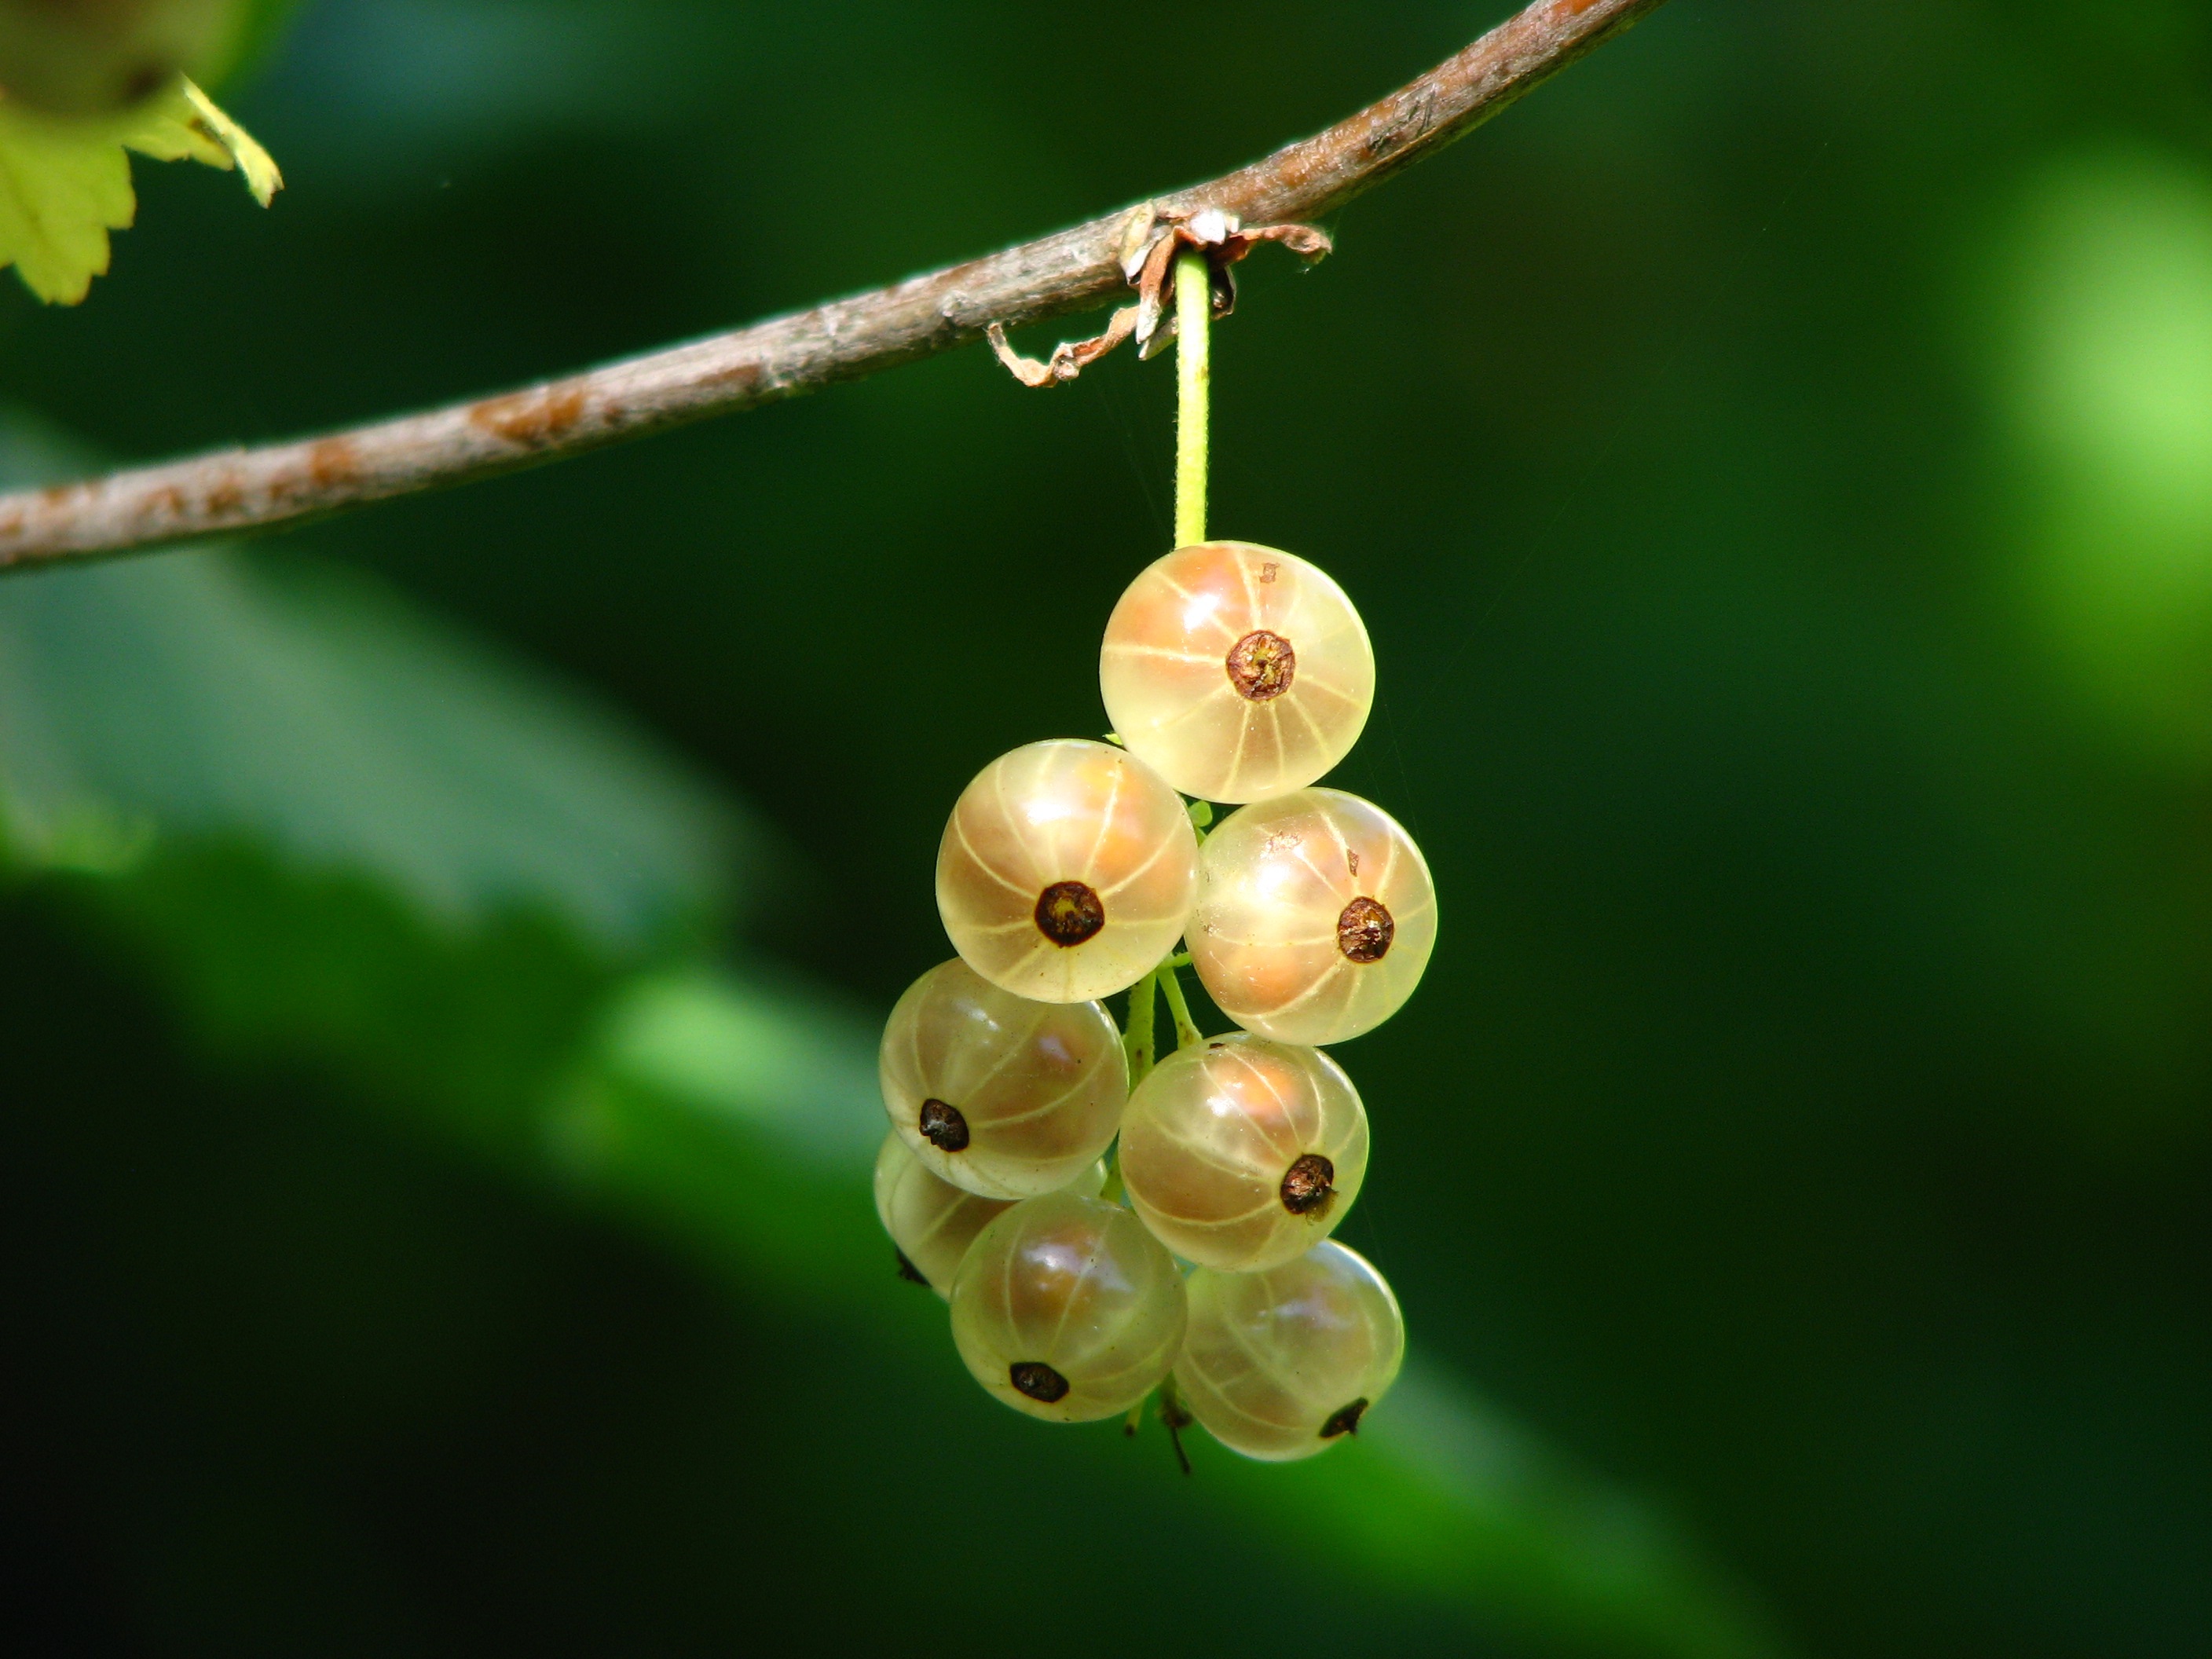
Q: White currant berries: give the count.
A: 8